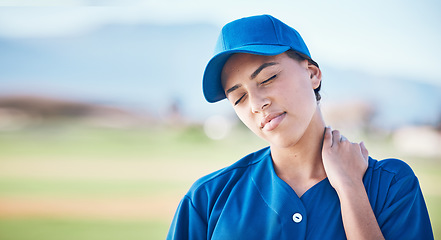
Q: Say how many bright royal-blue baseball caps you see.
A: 1